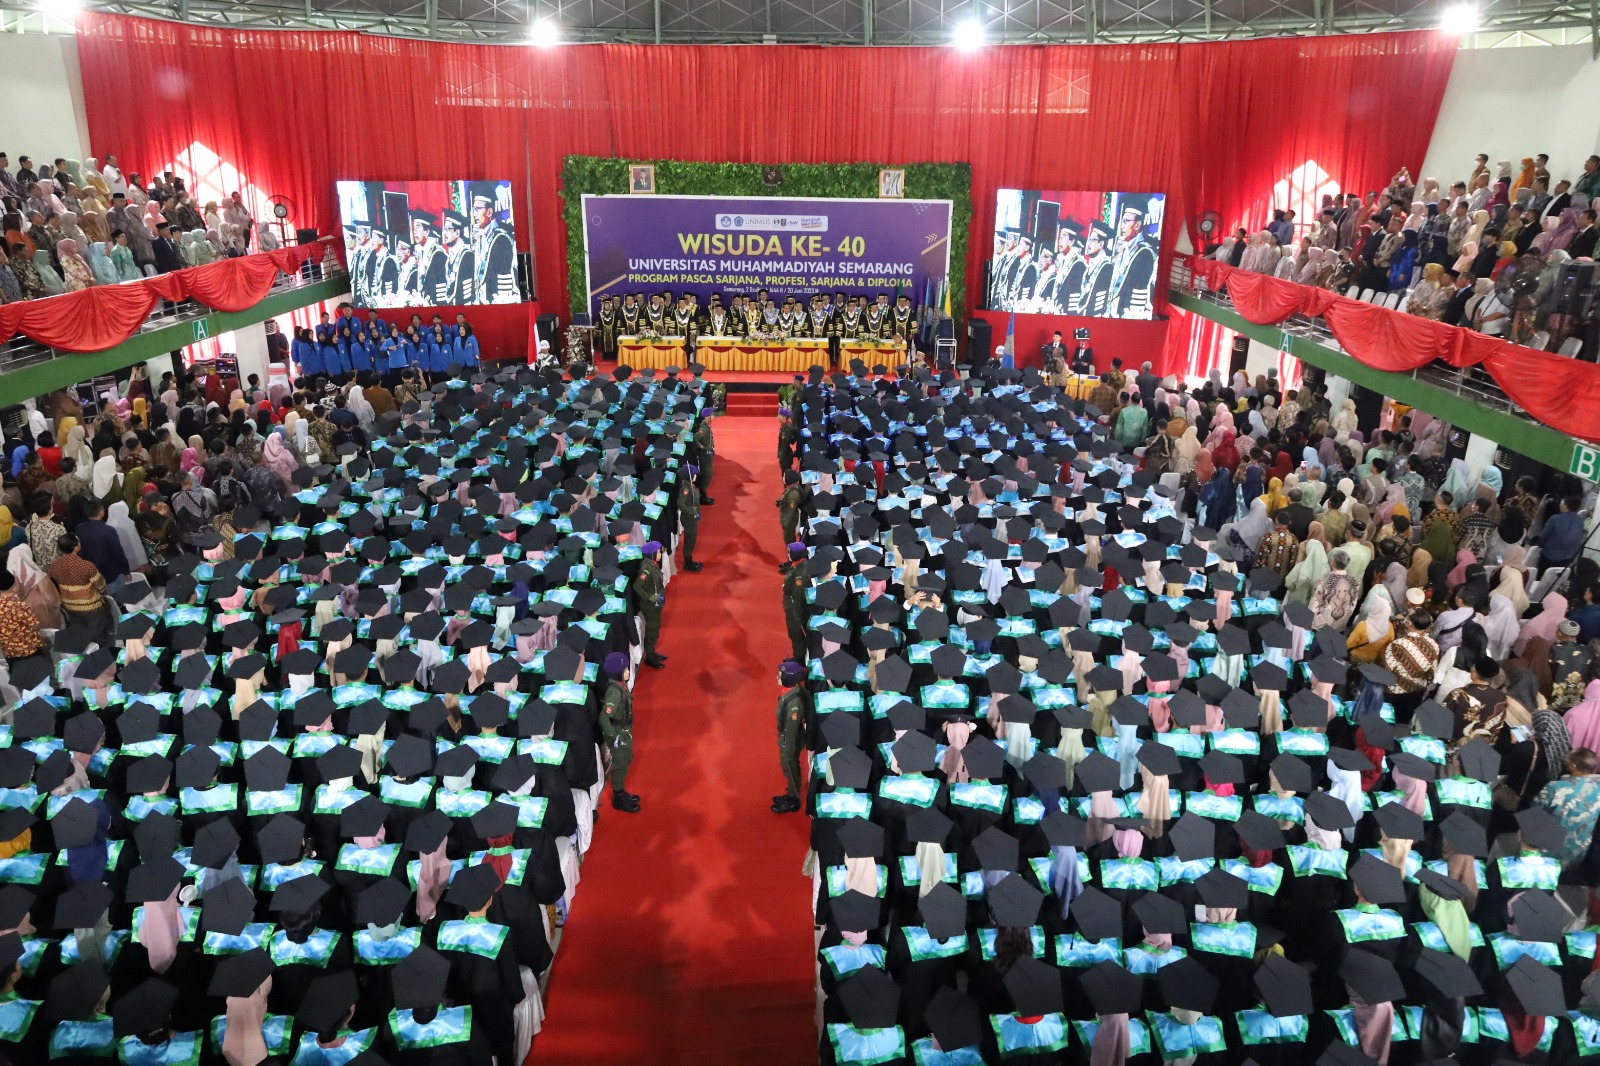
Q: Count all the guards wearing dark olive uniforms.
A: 9